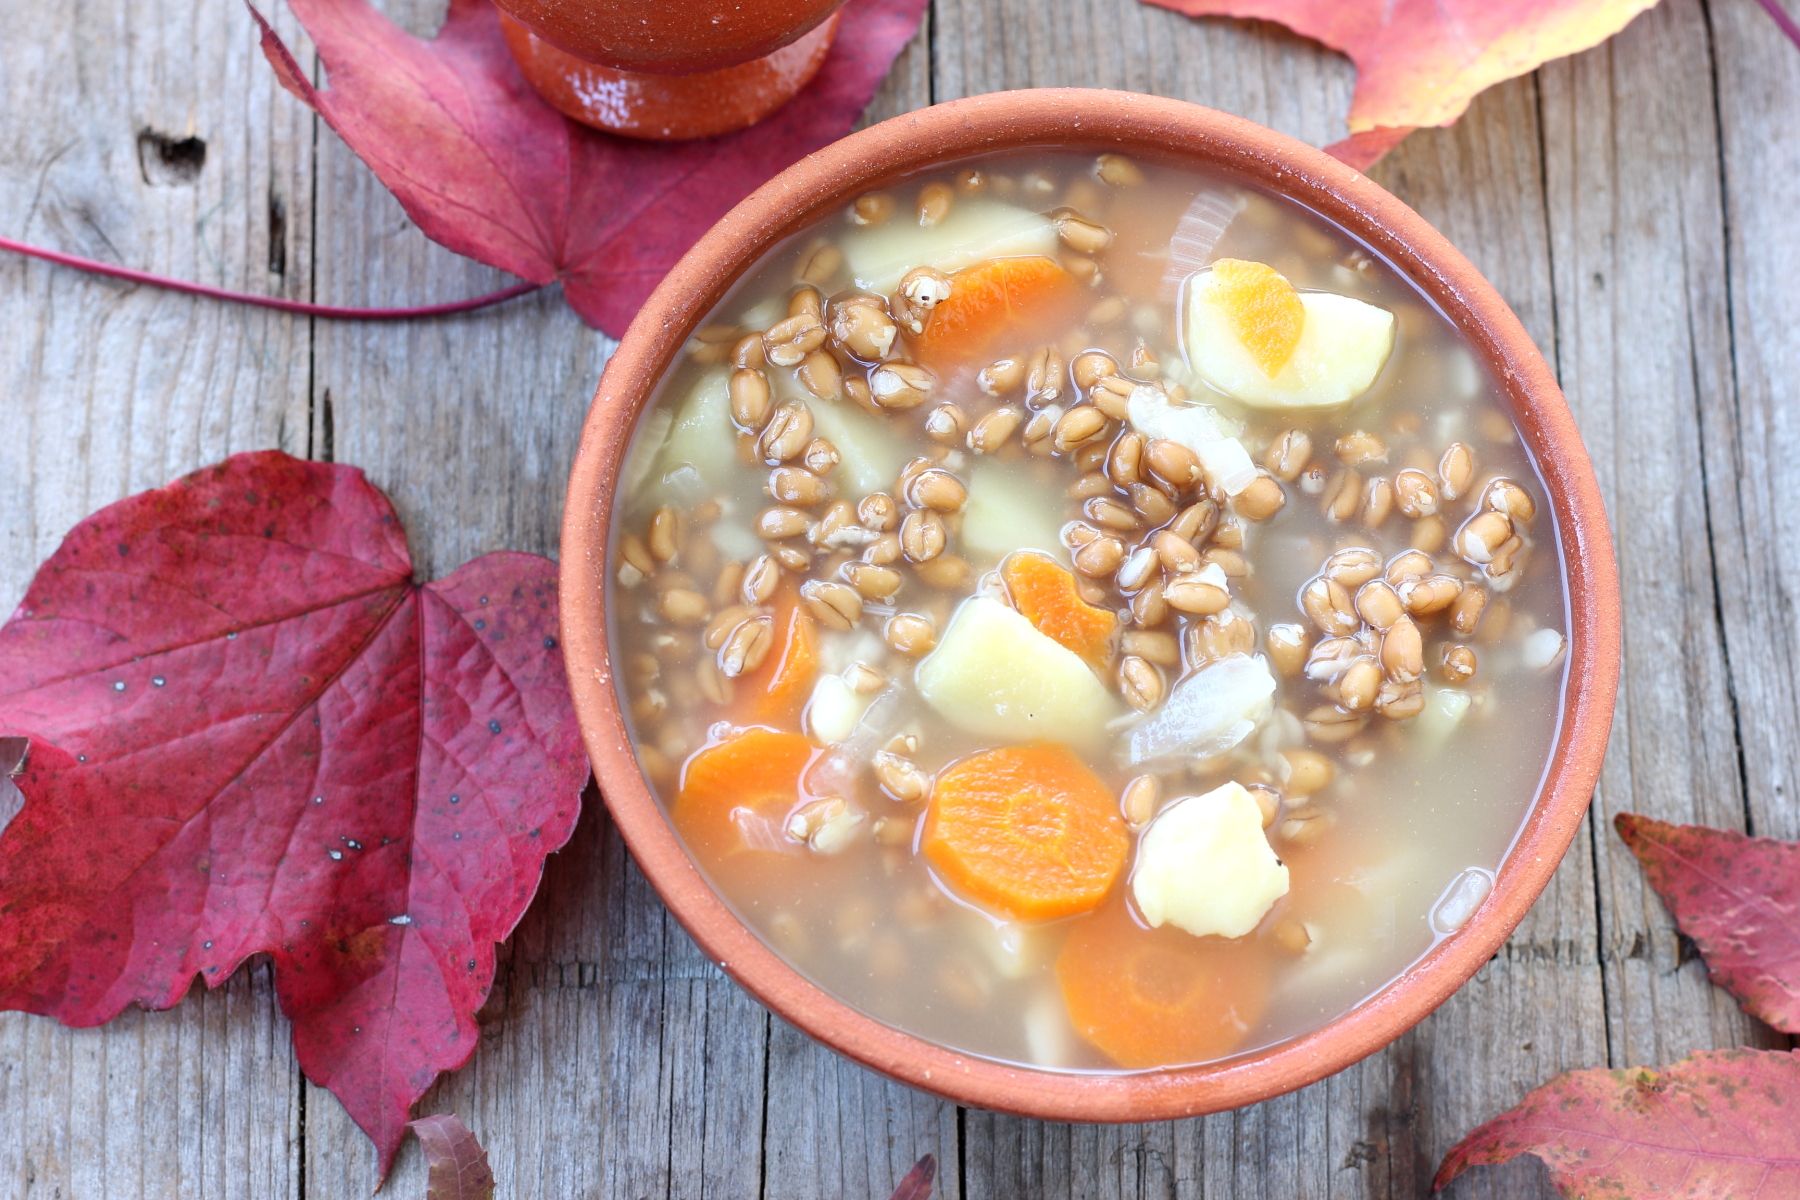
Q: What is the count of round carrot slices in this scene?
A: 3